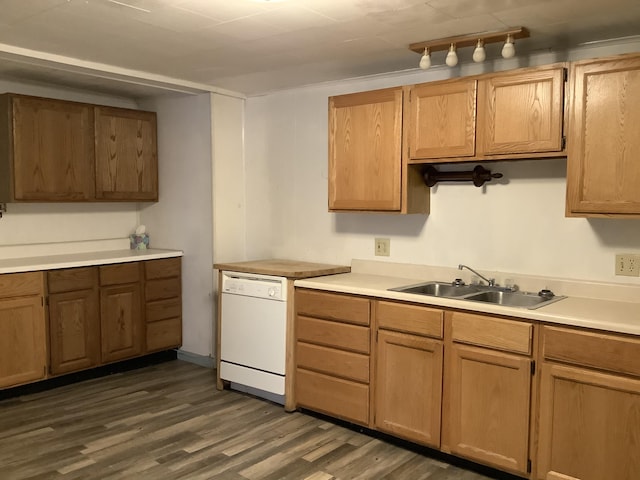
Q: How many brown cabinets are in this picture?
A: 12